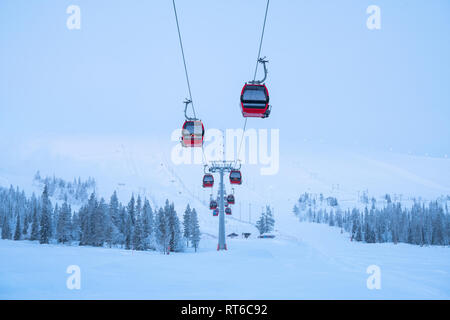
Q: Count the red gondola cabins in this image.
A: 8